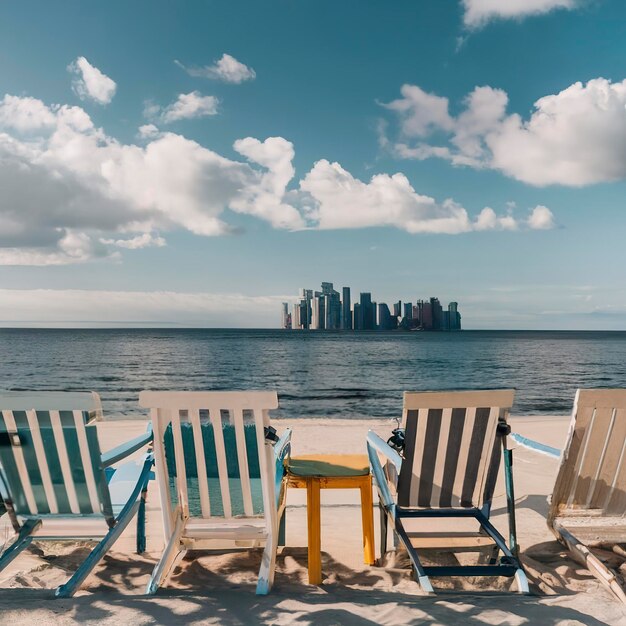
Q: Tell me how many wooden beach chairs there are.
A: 4